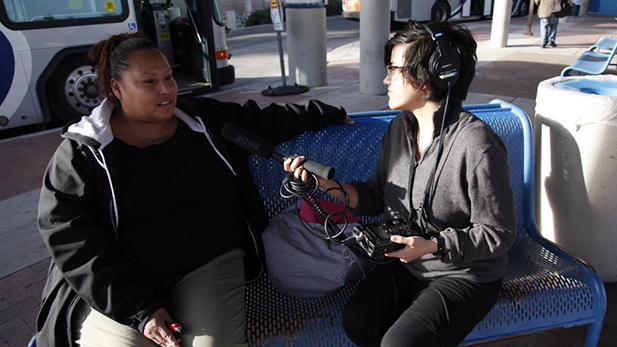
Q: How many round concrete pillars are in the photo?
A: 3